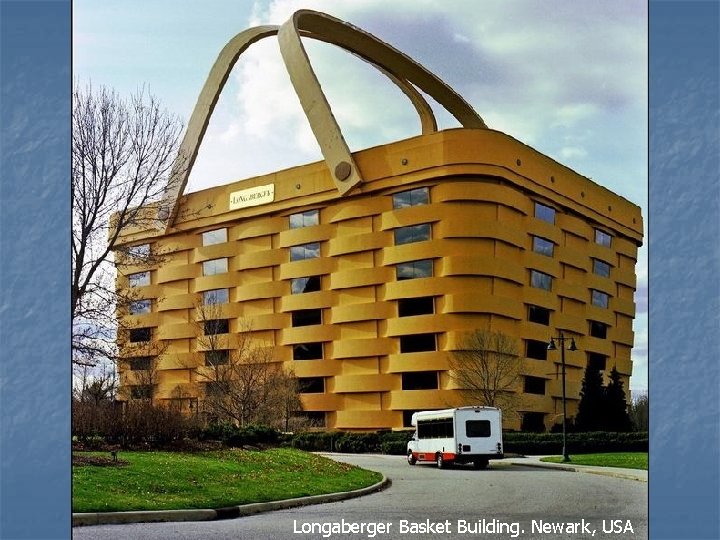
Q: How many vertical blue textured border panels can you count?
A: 2